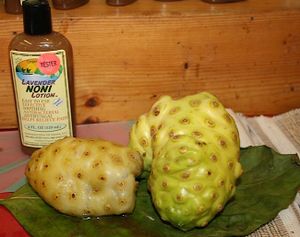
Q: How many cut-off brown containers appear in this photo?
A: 5